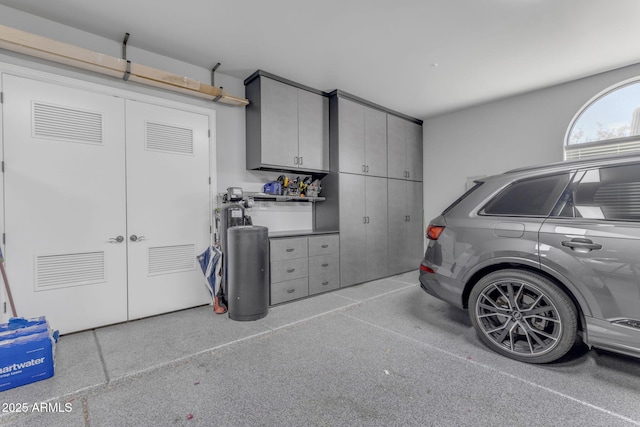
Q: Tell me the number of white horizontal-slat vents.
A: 4